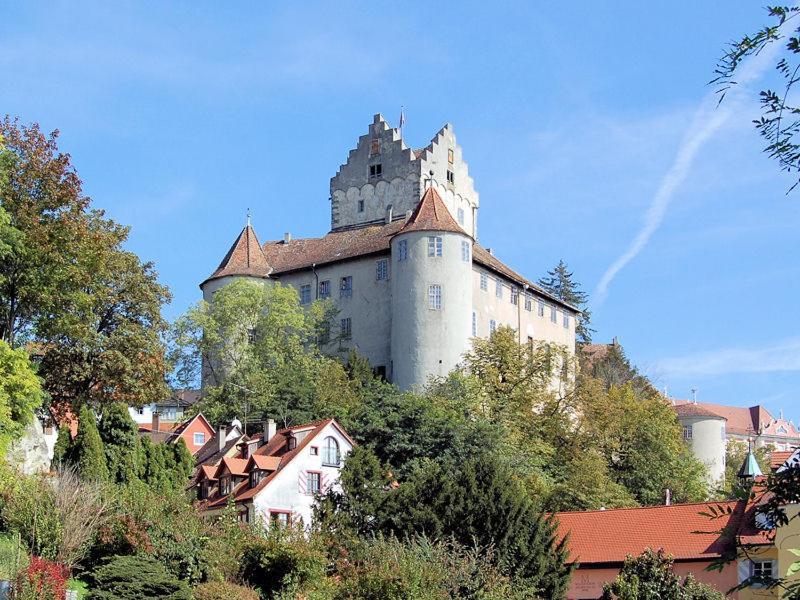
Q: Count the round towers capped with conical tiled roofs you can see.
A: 3